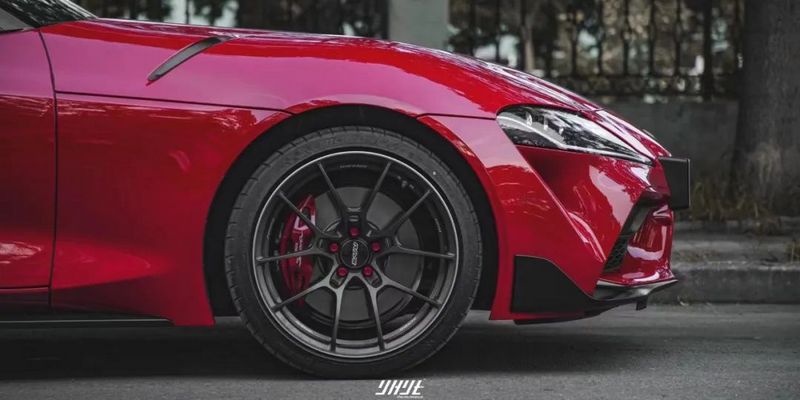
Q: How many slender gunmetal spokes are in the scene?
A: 10